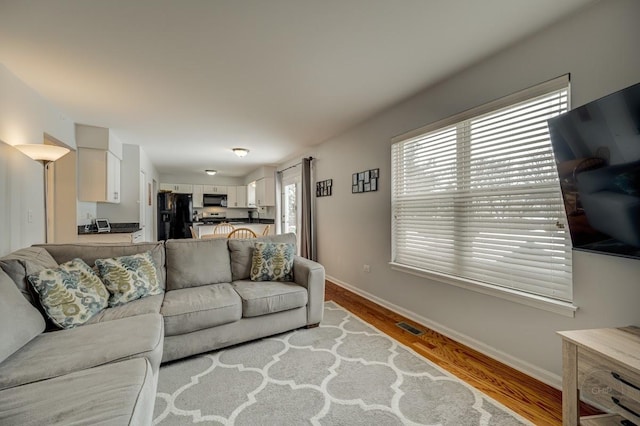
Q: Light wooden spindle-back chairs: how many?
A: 4